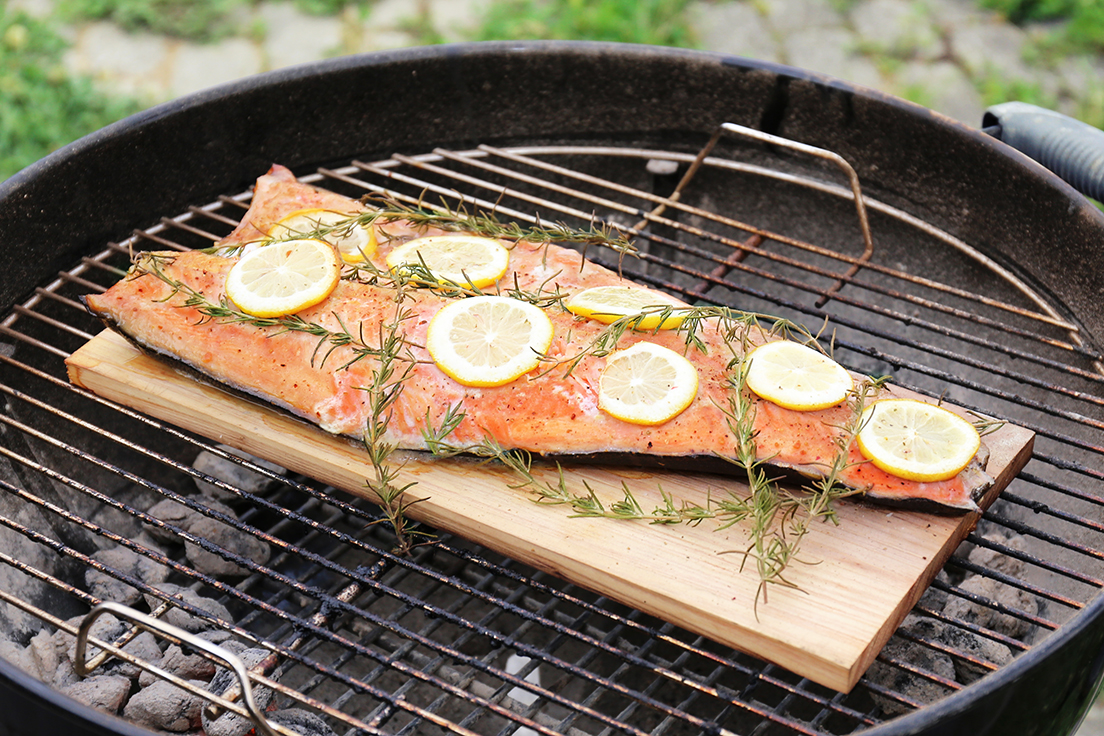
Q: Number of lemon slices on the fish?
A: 8